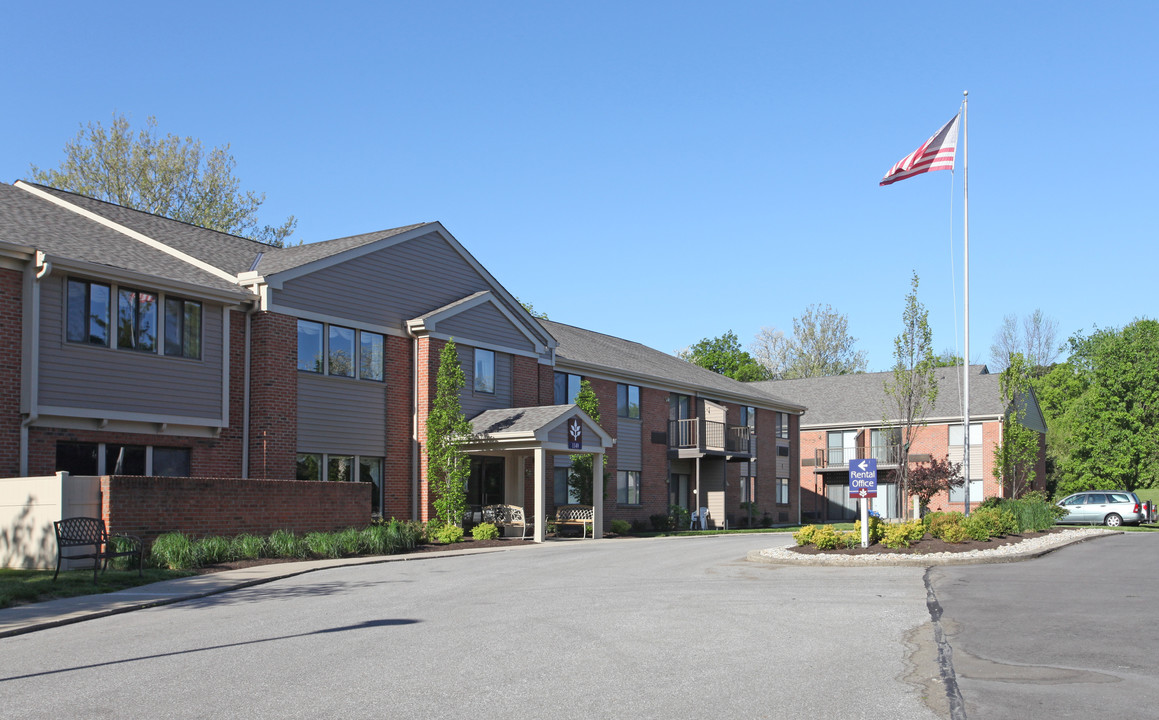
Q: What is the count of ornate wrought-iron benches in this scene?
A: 3